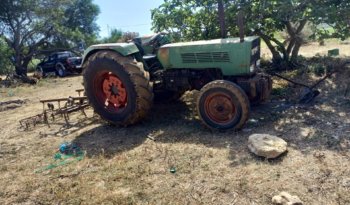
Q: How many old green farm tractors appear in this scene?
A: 1